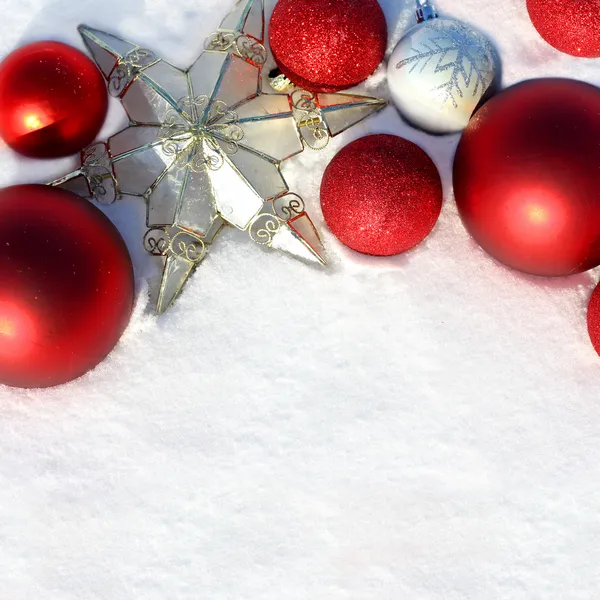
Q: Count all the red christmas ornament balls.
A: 7